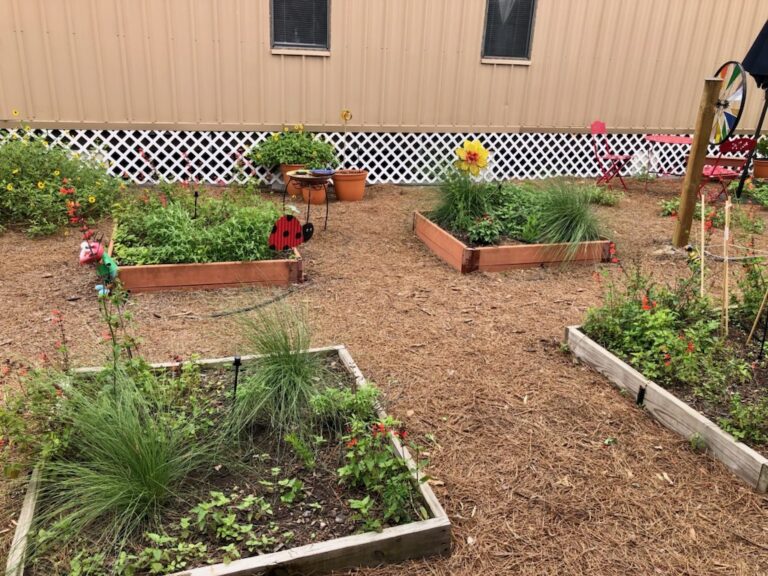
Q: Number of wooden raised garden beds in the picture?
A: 4